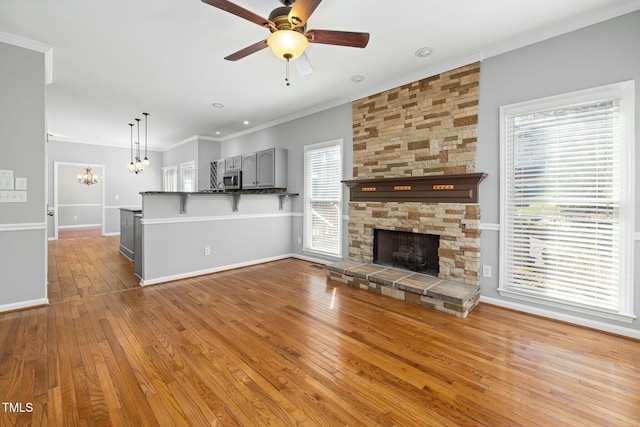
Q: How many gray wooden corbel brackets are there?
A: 3